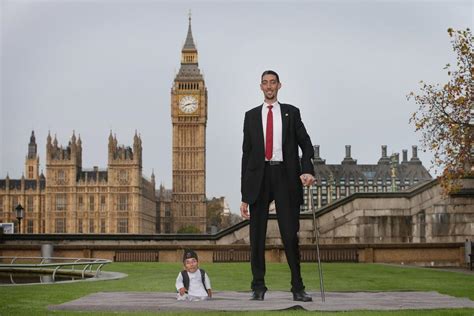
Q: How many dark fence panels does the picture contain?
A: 3